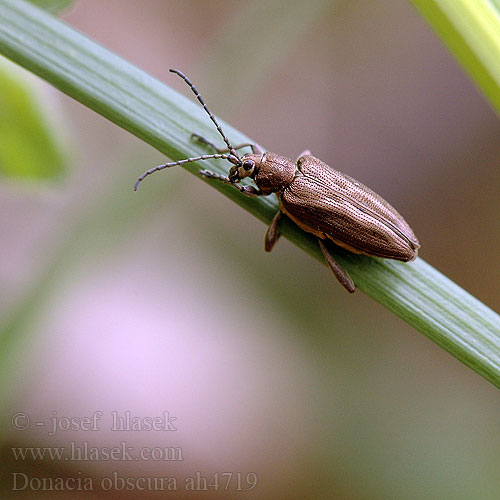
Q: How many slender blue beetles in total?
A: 0